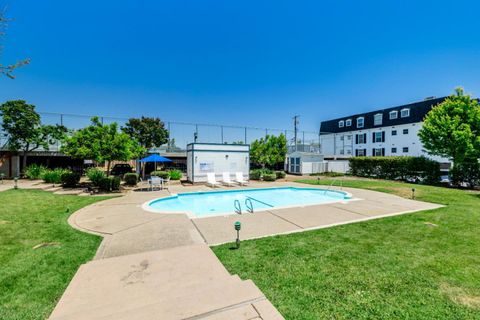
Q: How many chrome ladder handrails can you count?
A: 2